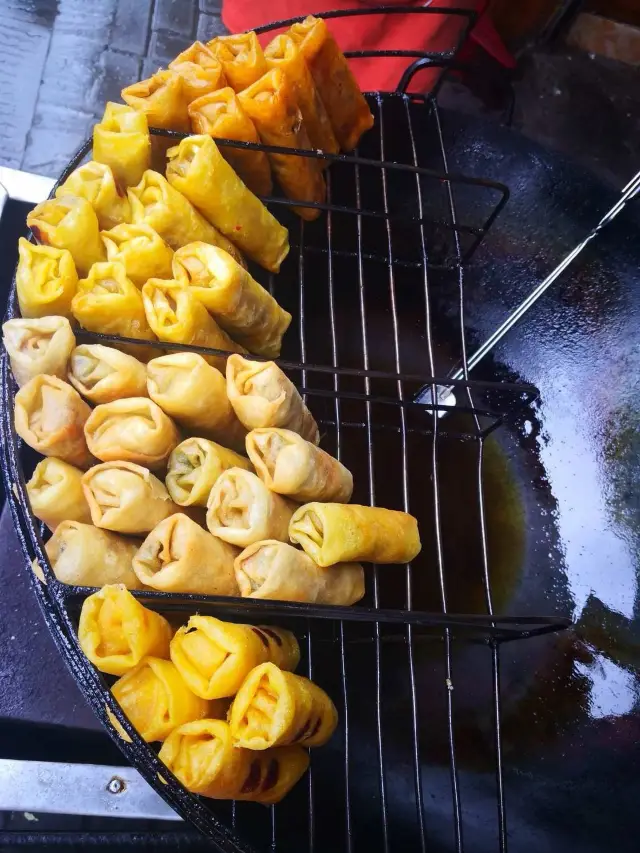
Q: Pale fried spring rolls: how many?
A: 15